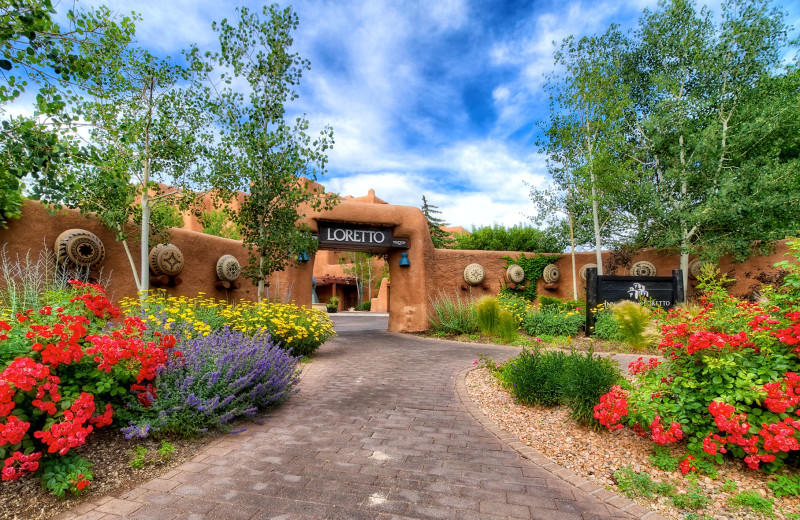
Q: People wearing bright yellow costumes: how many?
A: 0